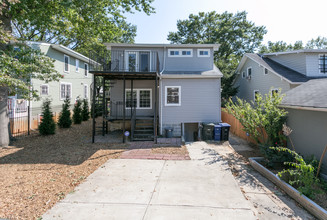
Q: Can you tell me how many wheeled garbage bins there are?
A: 3